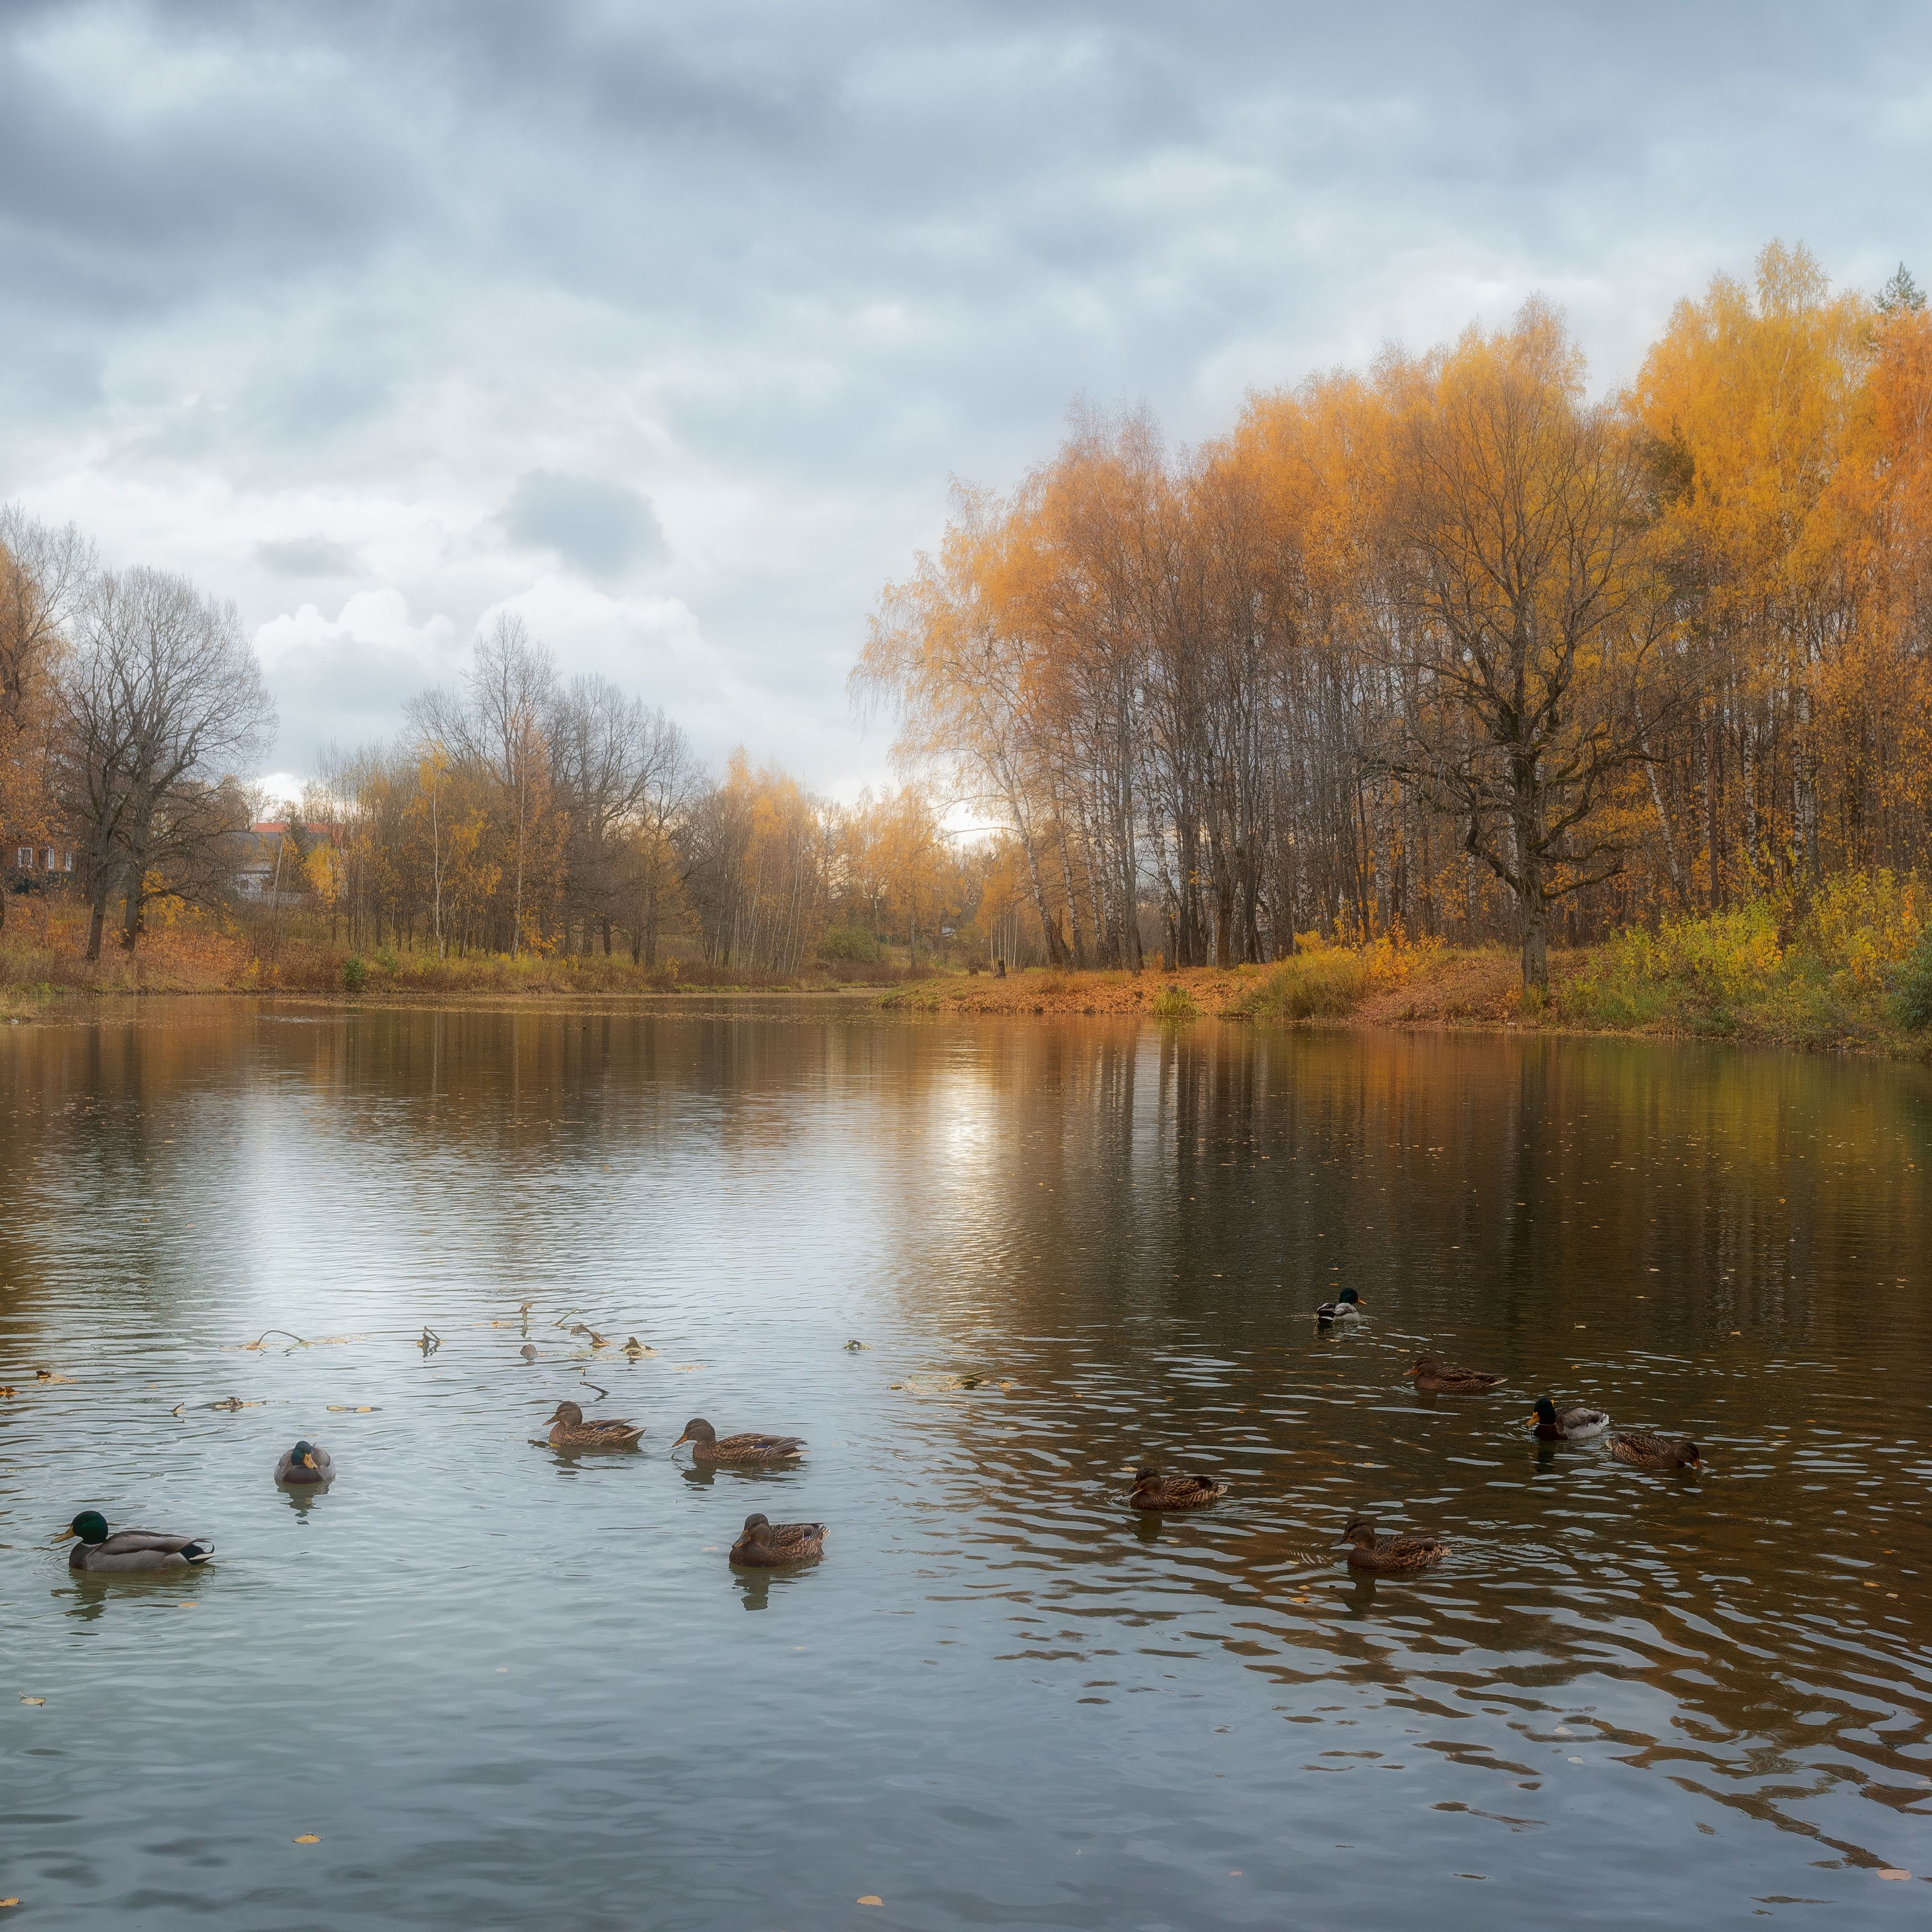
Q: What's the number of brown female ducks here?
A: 7